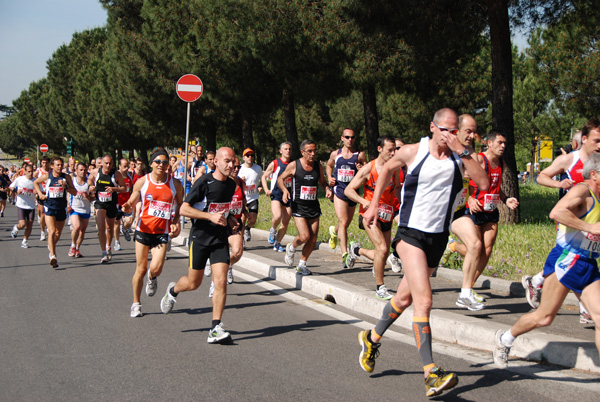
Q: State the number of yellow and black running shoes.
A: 2